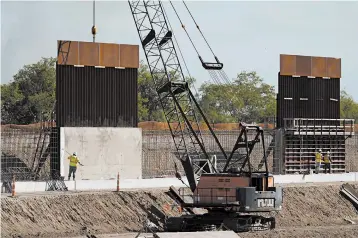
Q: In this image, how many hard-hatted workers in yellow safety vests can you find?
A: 3